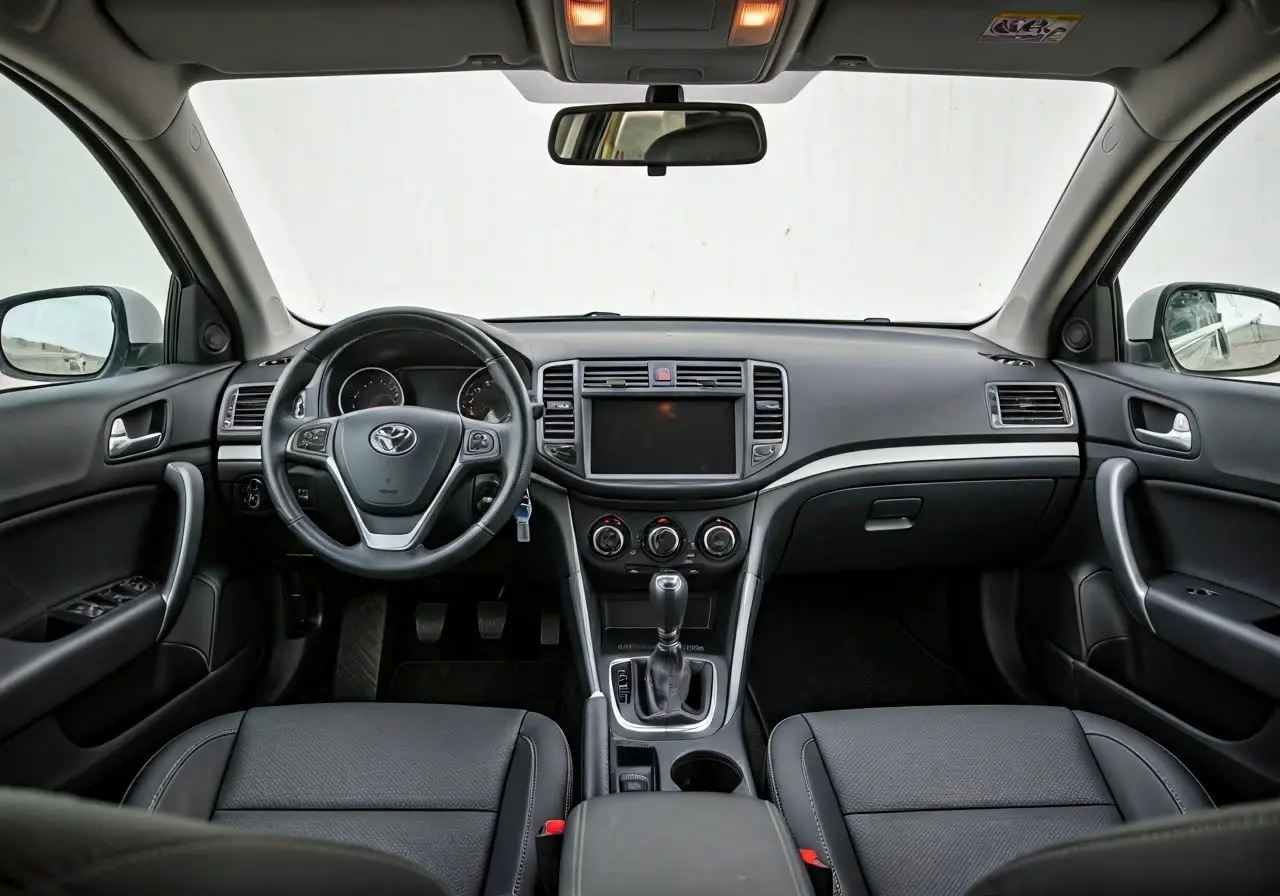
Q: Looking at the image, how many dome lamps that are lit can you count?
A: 2